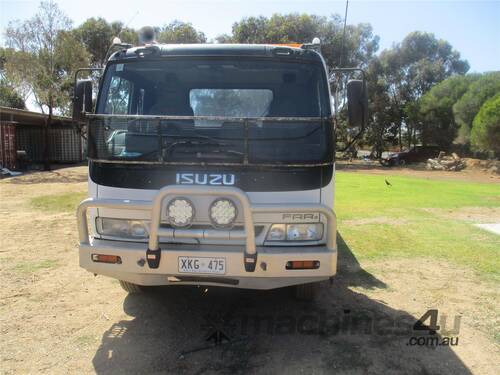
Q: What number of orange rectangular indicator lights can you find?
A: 2